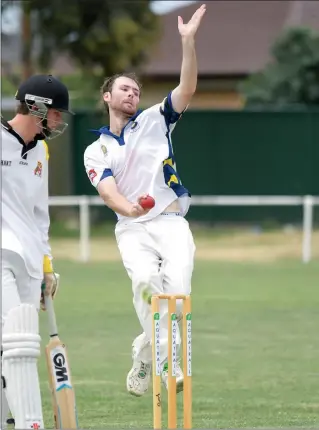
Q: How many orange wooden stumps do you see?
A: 3